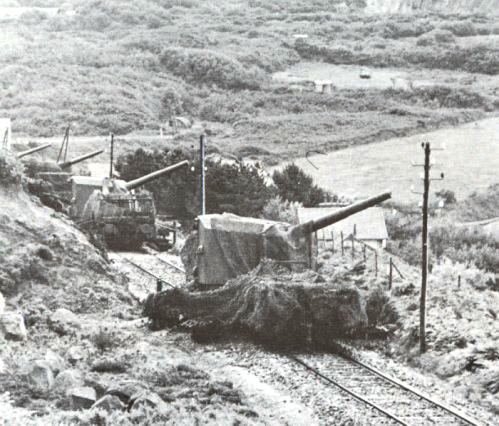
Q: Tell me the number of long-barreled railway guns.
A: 4